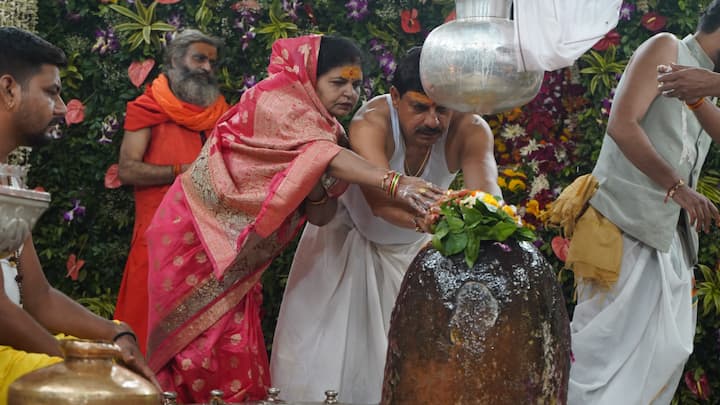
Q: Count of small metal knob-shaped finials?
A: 4